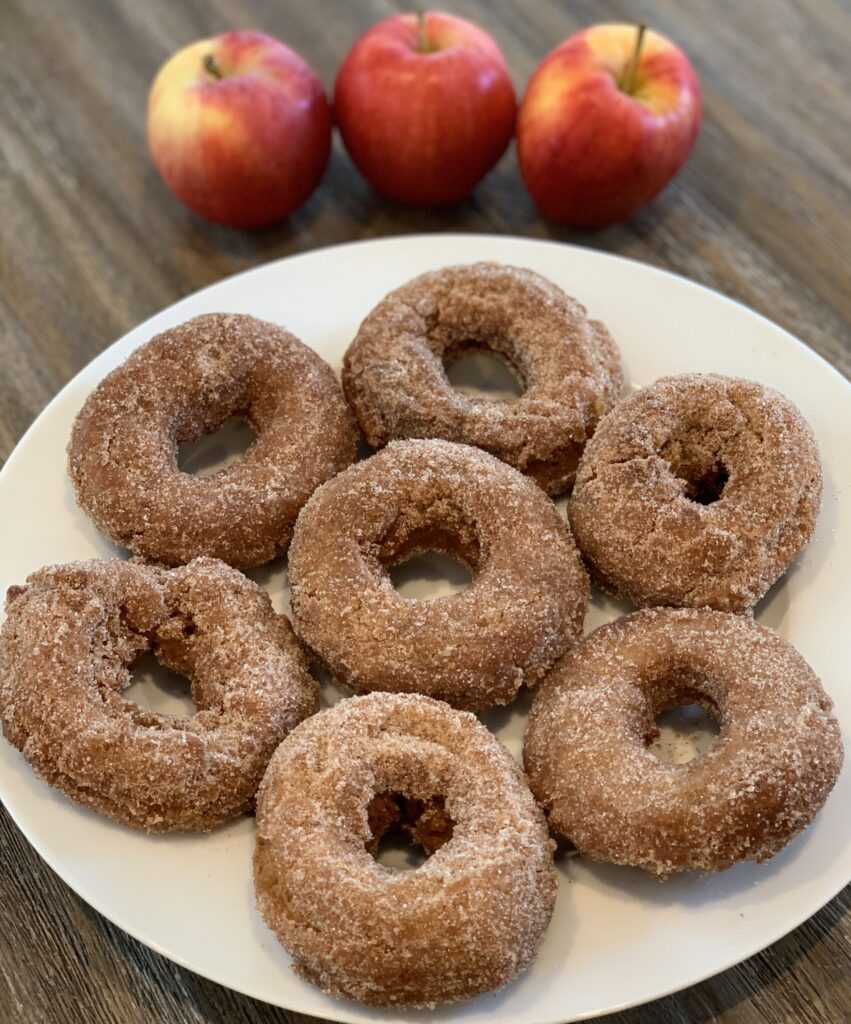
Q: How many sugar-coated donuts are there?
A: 7